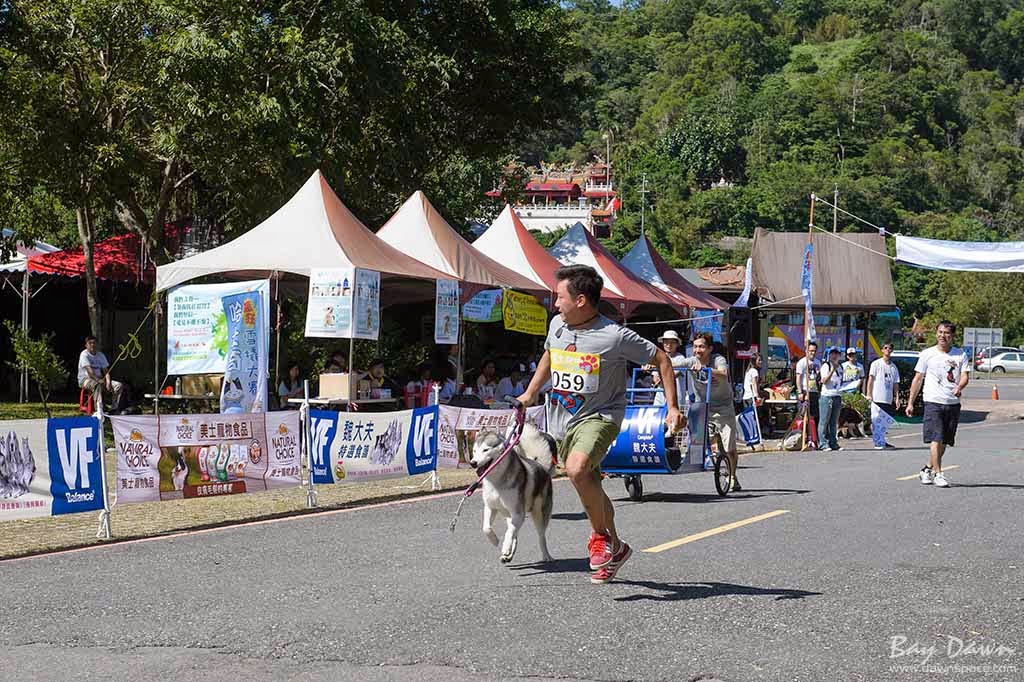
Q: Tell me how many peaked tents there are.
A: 5